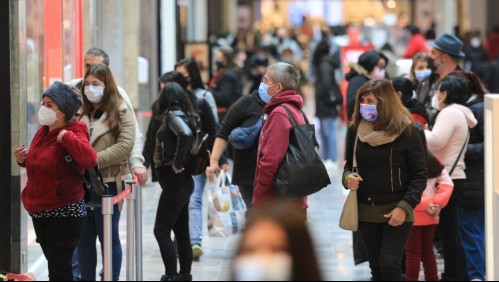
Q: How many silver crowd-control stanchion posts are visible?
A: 3